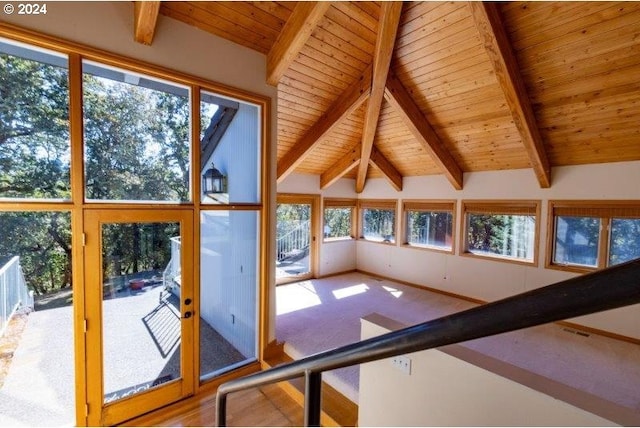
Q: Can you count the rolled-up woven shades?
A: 5